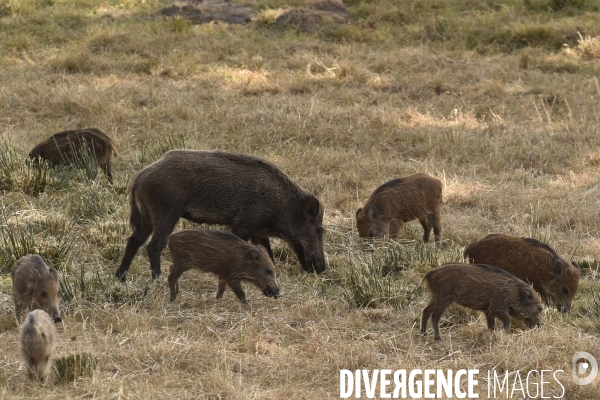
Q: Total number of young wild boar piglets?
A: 7